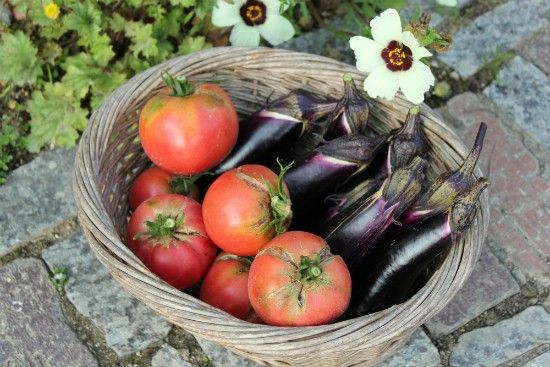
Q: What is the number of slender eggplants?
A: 7